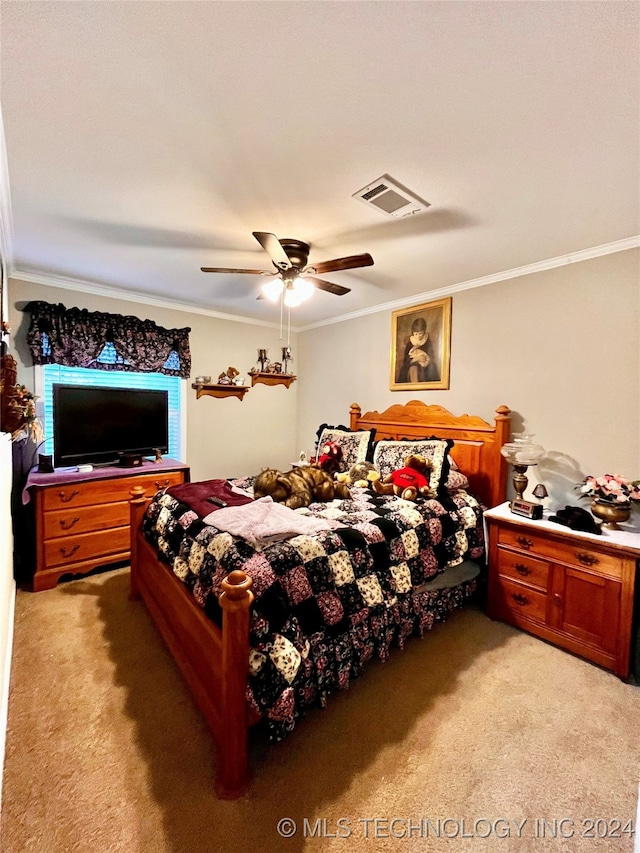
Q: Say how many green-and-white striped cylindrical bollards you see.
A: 0